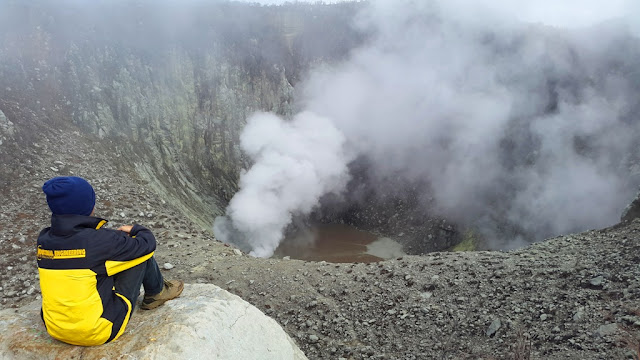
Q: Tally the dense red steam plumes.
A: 0